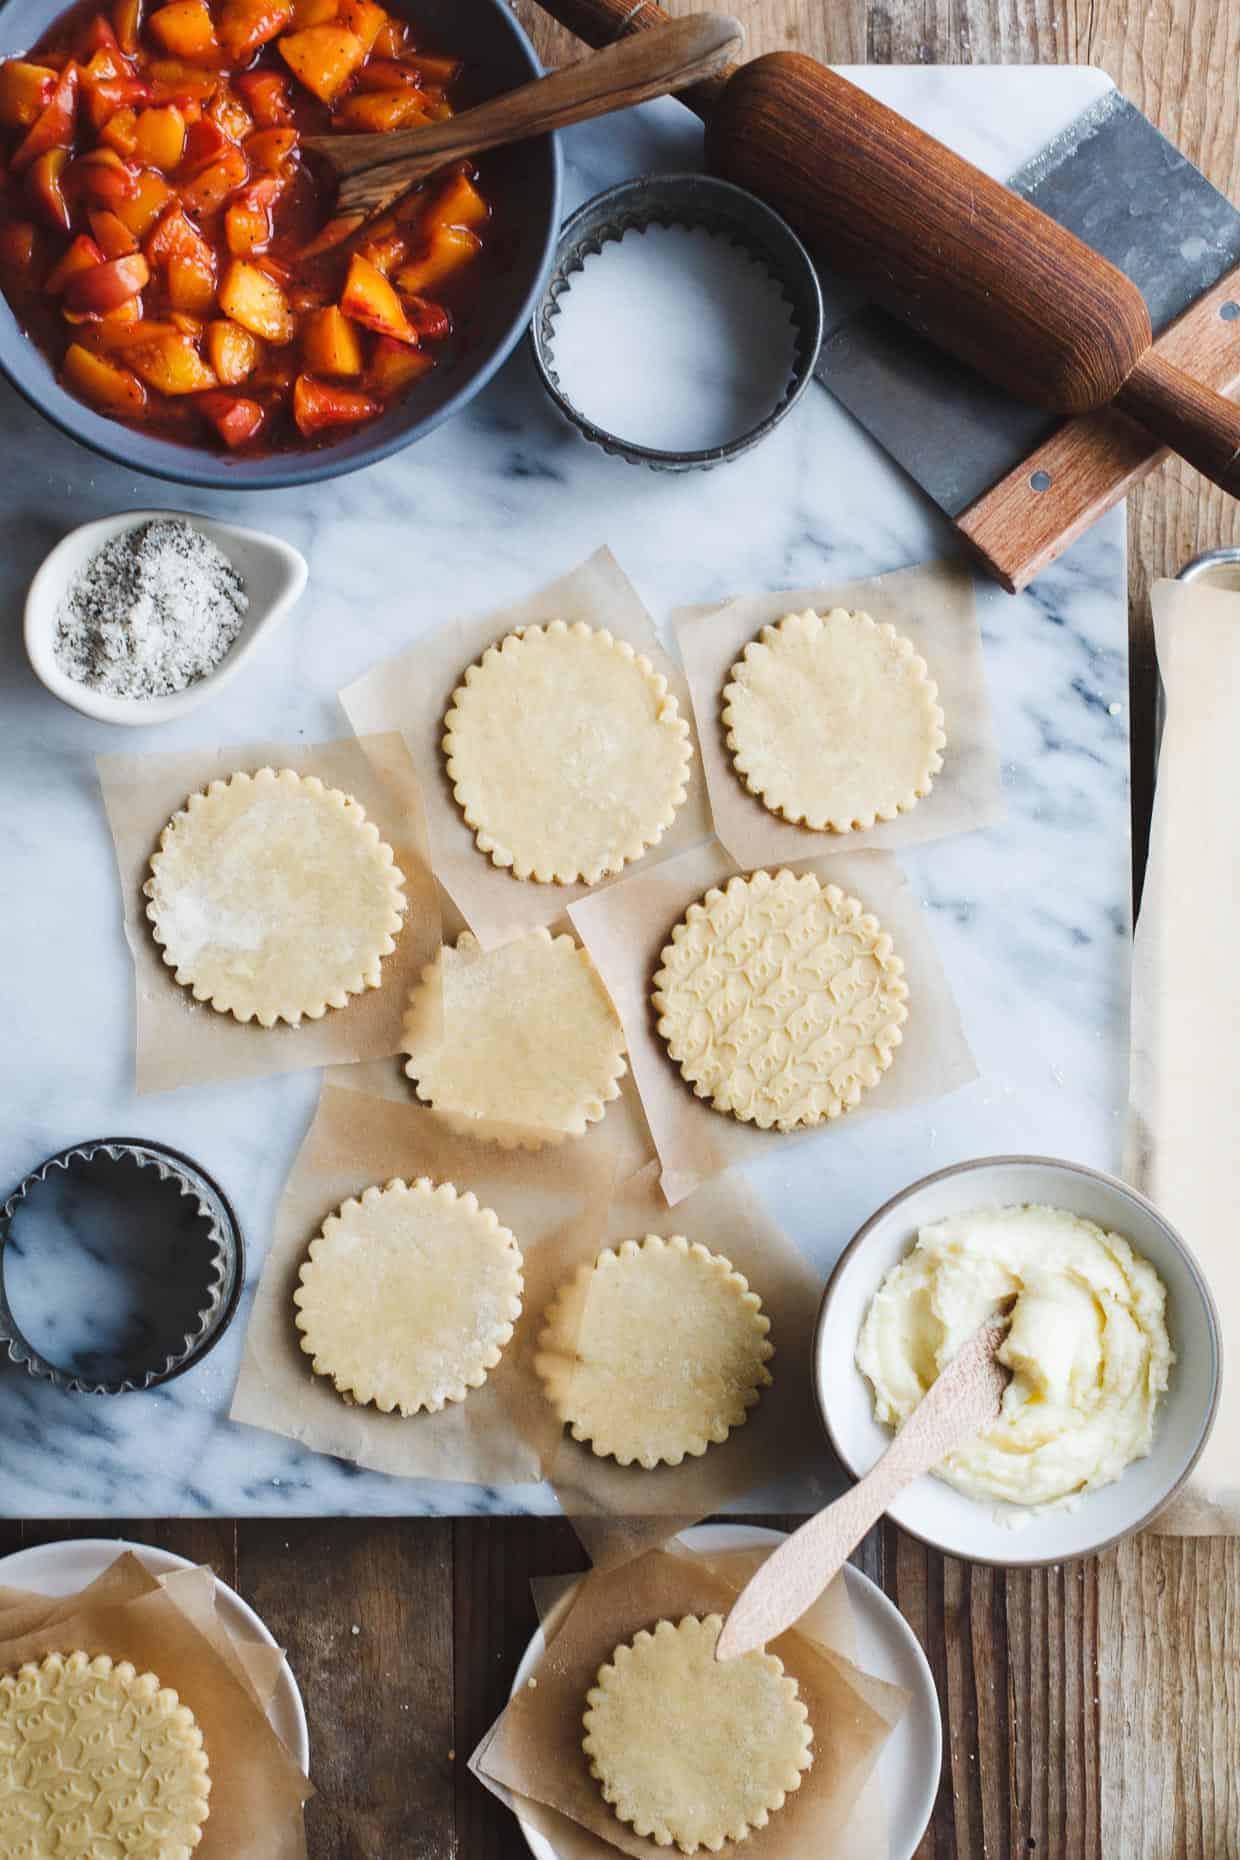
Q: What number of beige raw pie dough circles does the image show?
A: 9